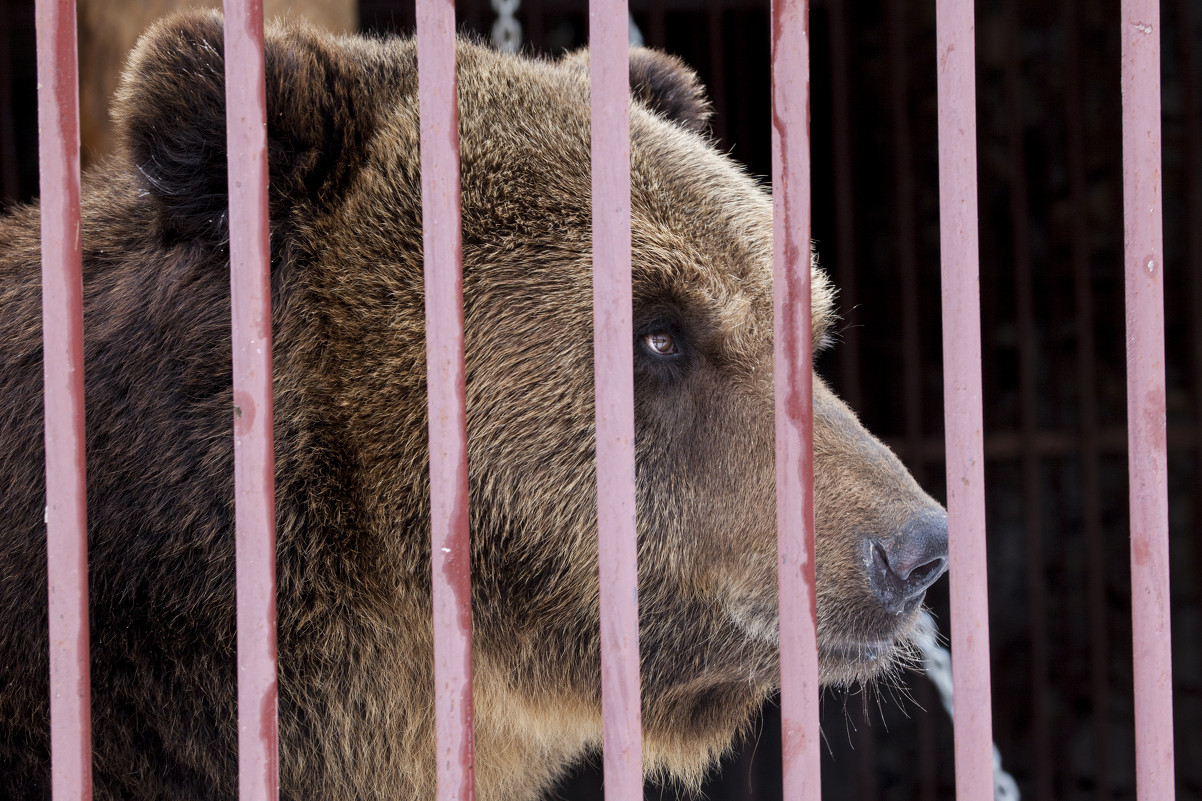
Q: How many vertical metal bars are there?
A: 7